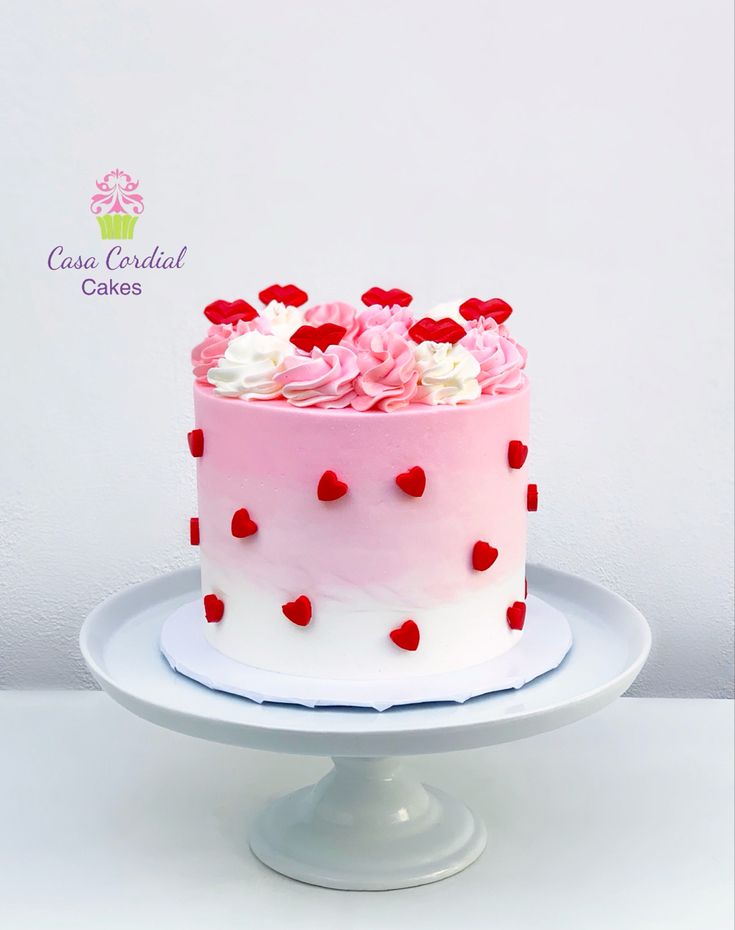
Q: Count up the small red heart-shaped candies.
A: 12